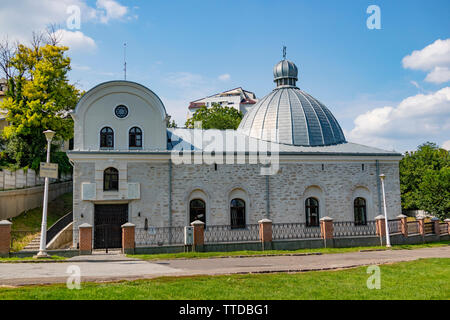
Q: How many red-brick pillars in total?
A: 11